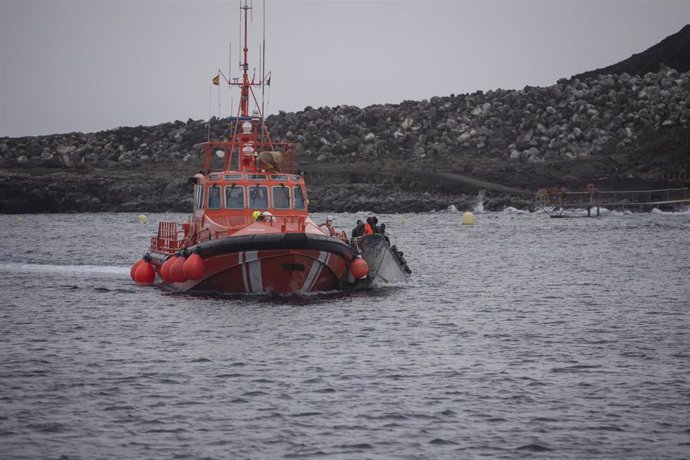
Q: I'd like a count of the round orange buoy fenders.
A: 6